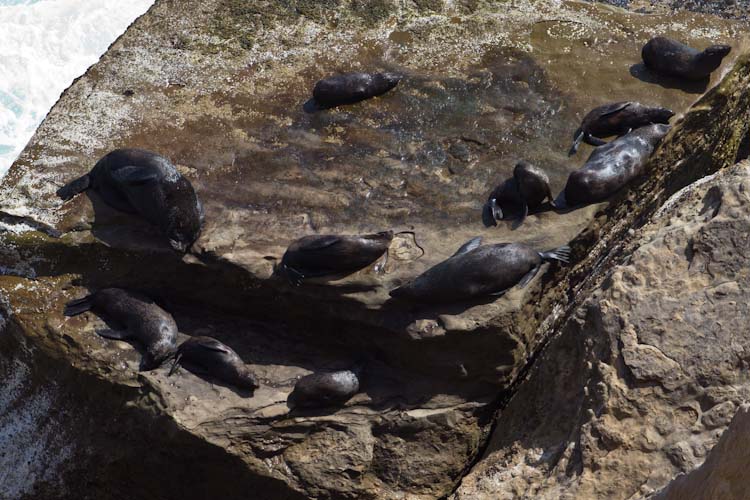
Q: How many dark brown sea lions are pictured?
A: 11